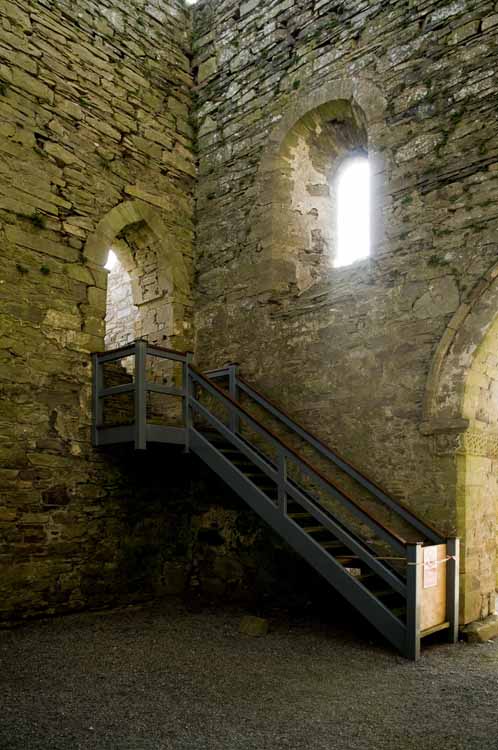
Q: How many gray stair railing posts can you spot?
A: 7